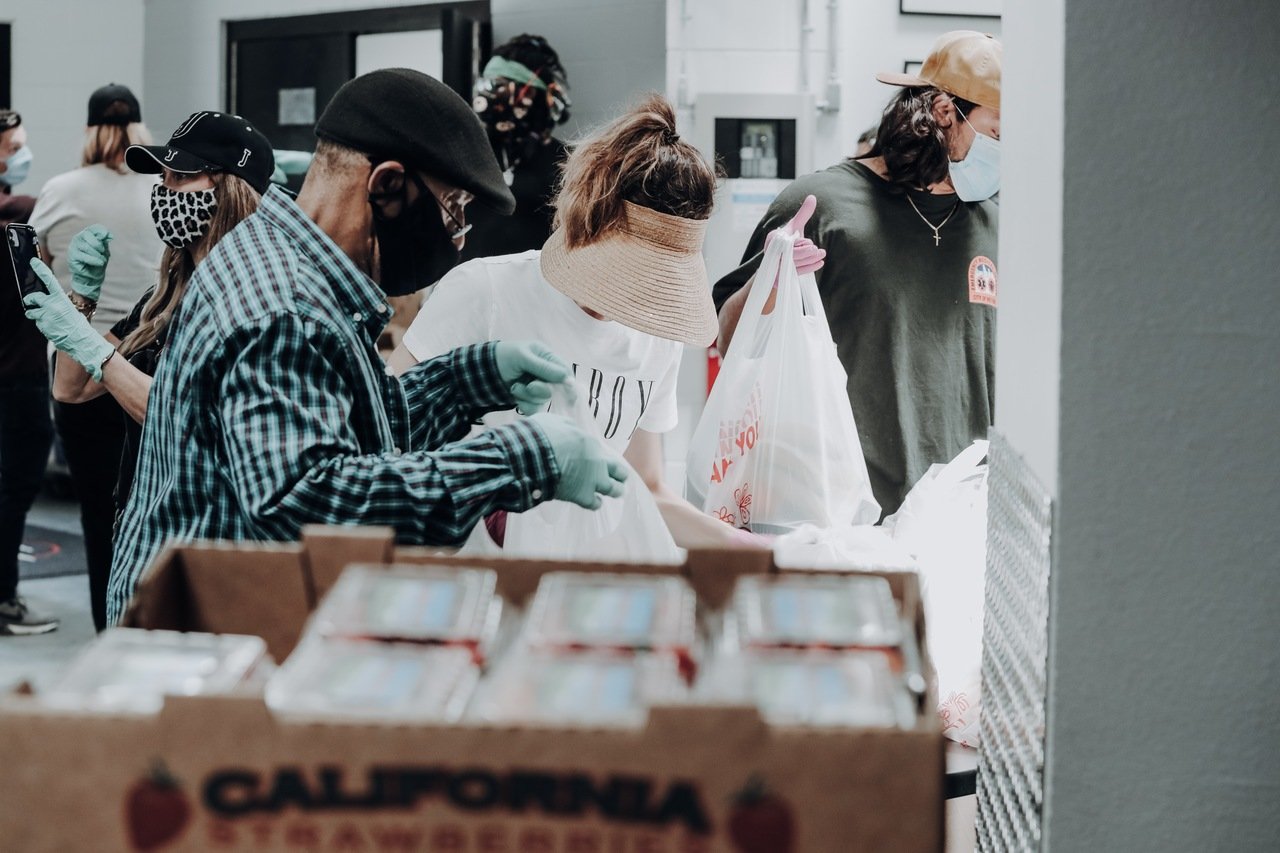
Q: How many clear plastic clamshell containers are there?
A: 7